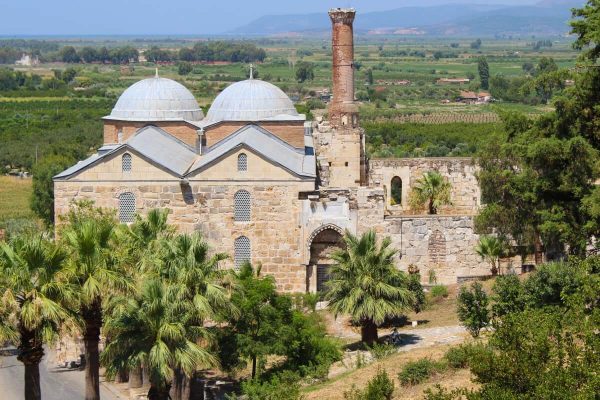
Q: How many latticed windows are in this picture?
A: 5